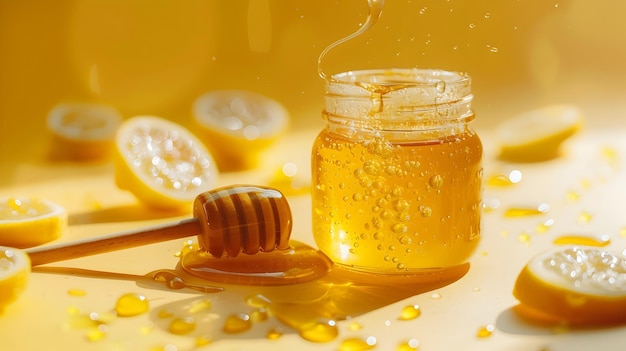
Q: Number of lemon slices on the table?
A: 7